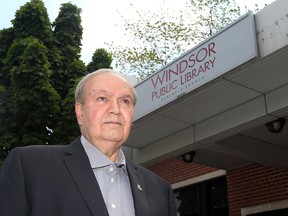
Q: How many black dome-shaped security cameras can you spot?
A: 2